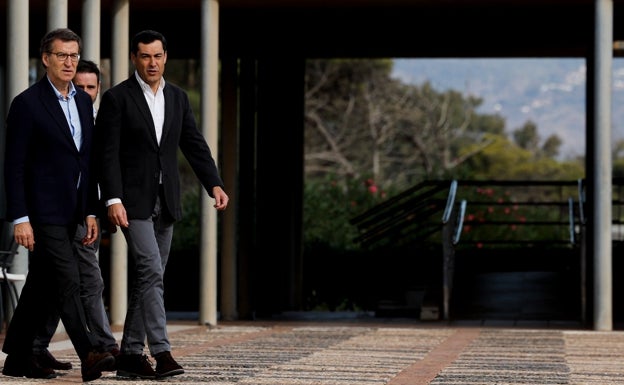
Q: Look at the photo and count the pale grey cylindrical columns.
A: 6